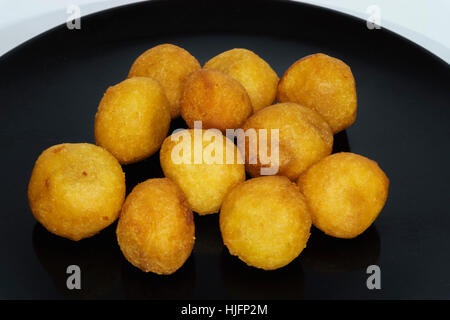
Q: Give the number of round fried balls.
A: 11